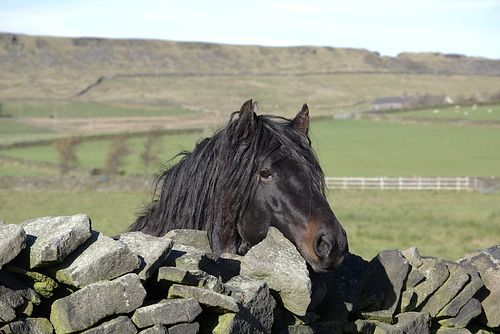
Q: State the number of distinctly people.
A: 0